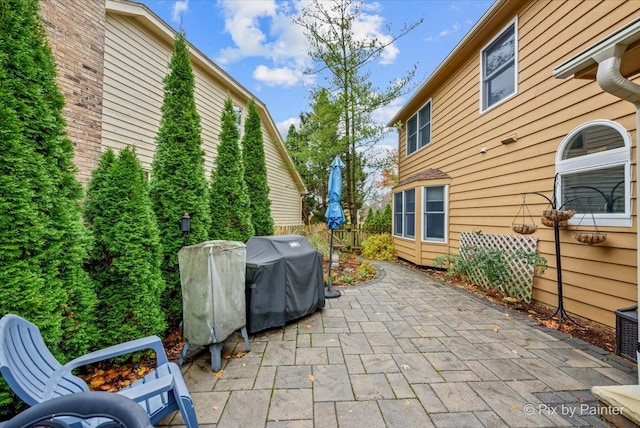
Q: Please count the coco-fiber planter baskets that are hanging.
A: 4